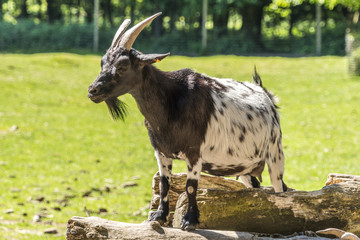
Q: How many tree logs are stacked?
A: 3